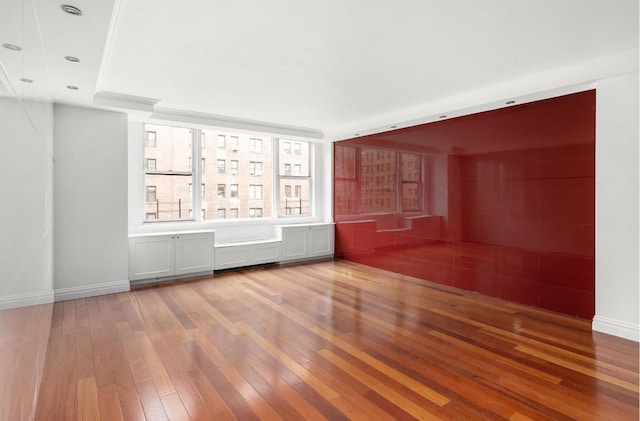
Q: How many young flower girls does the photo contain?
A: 0